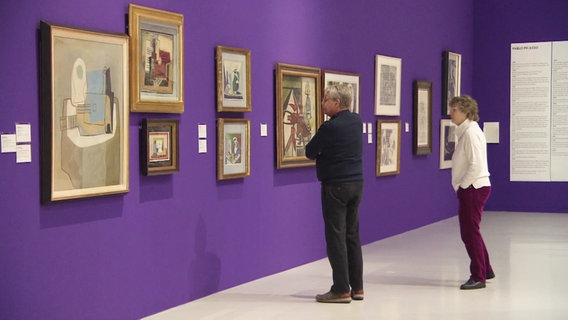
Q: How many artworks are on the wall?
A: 12